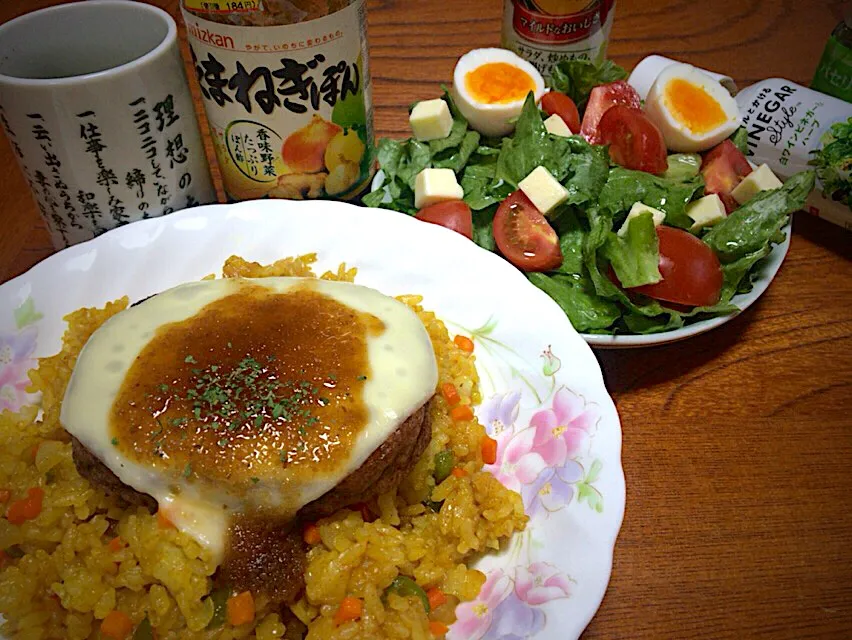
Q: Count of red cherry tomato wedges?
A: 7